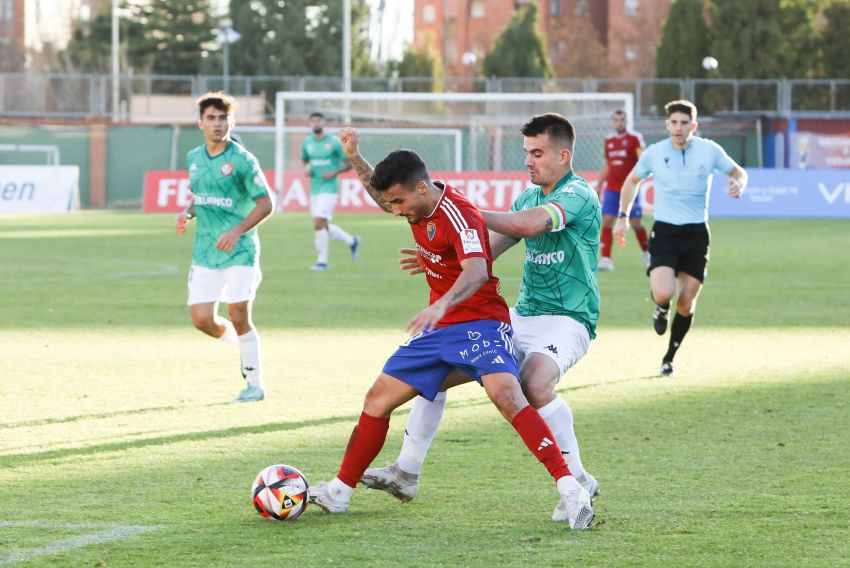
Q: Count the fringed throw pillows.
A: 0